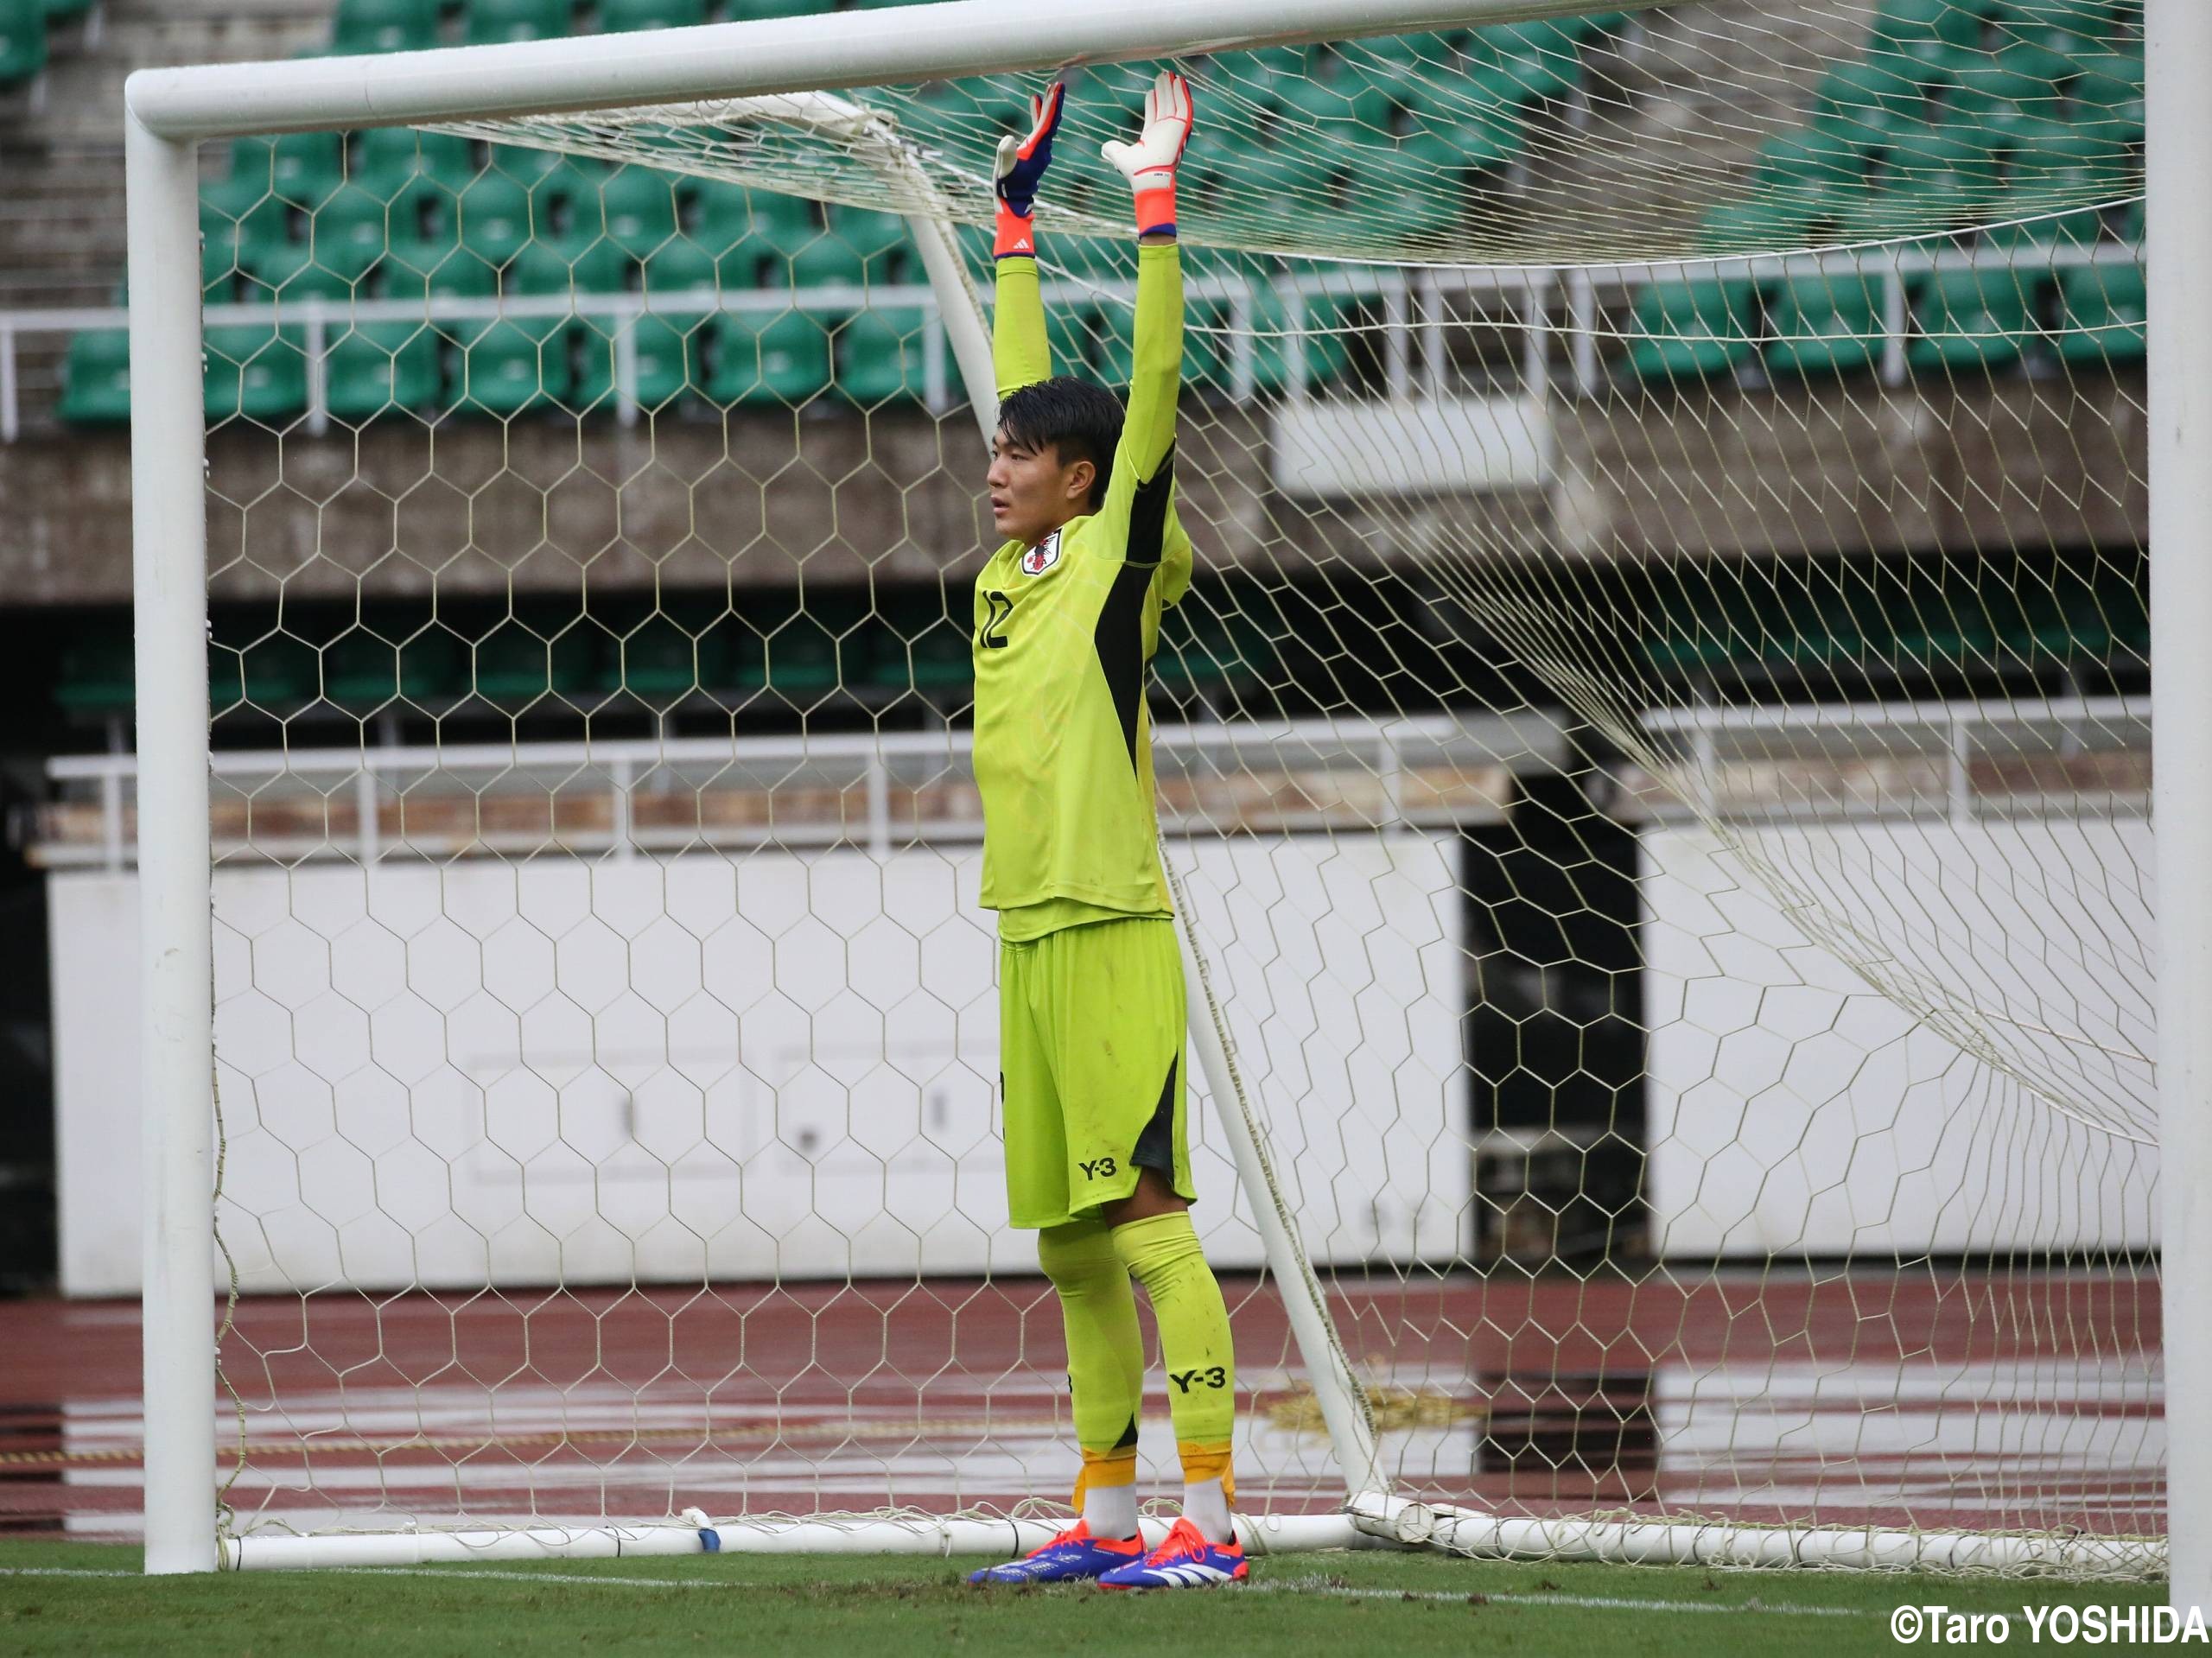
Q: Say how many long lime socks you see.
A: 2